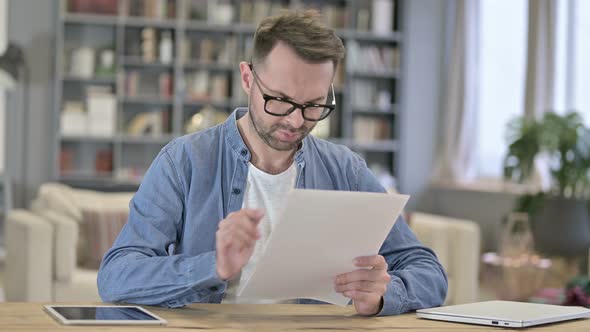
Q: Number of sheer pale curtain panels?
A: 2